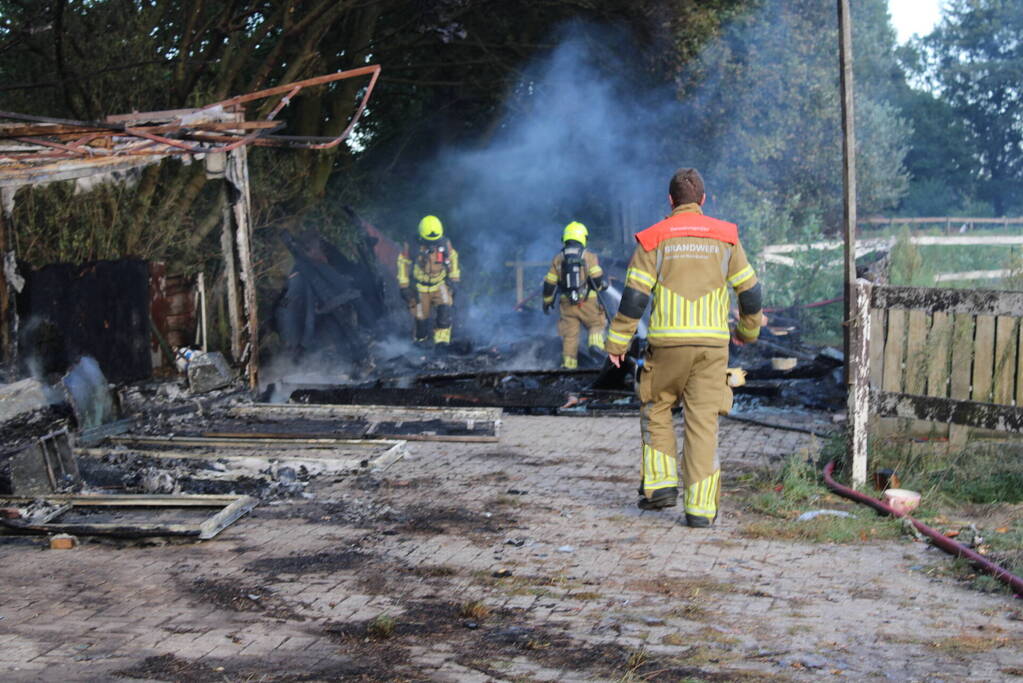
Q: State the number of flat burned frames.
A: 3